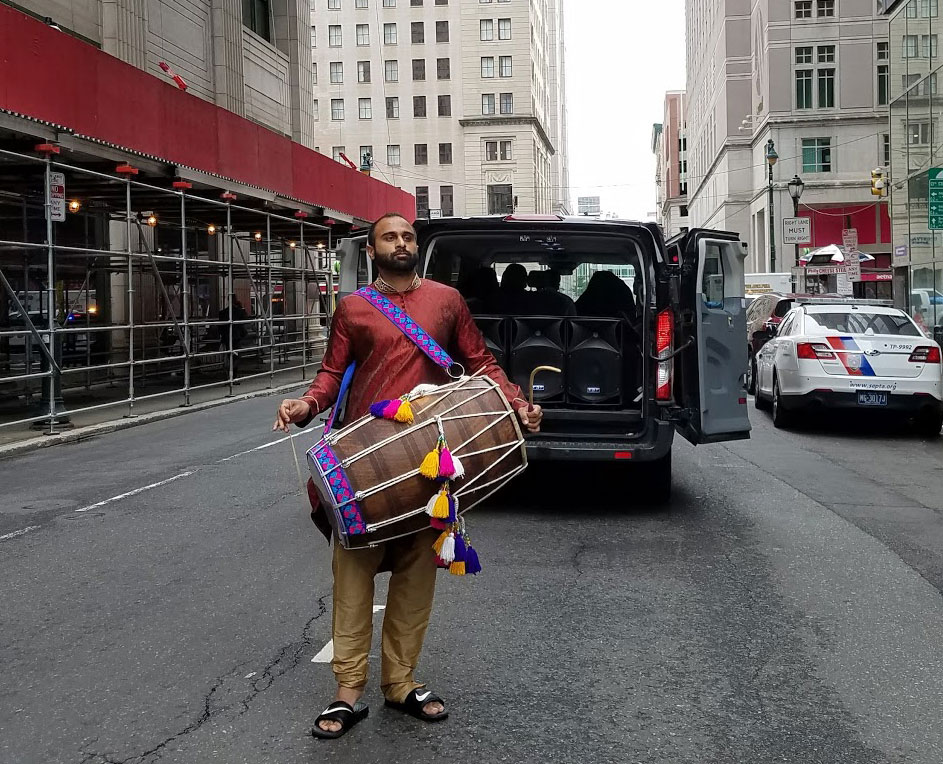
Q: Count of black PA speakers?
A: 3